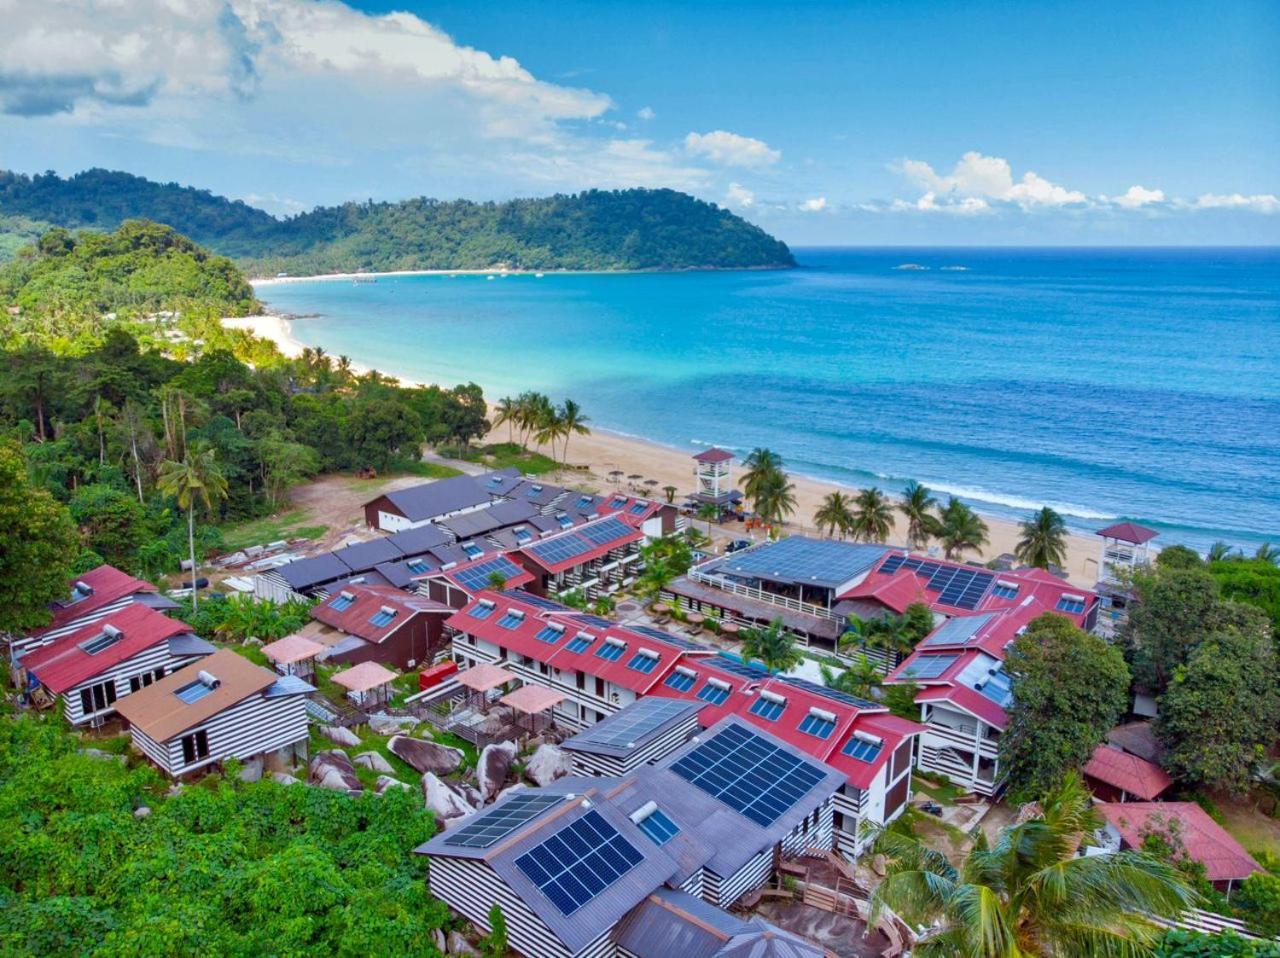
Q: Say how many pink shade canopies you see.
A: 4